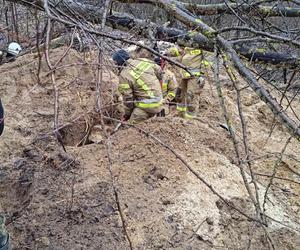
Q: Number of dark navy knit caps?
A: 1